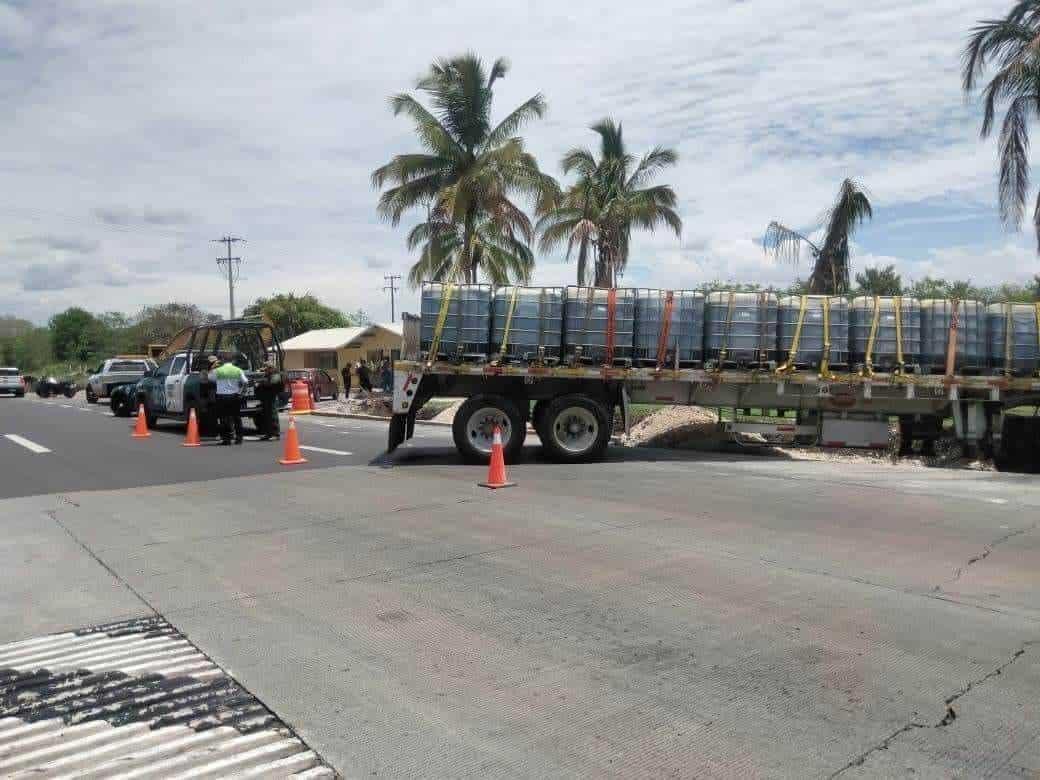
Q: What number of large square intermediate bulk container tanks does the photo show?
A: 9